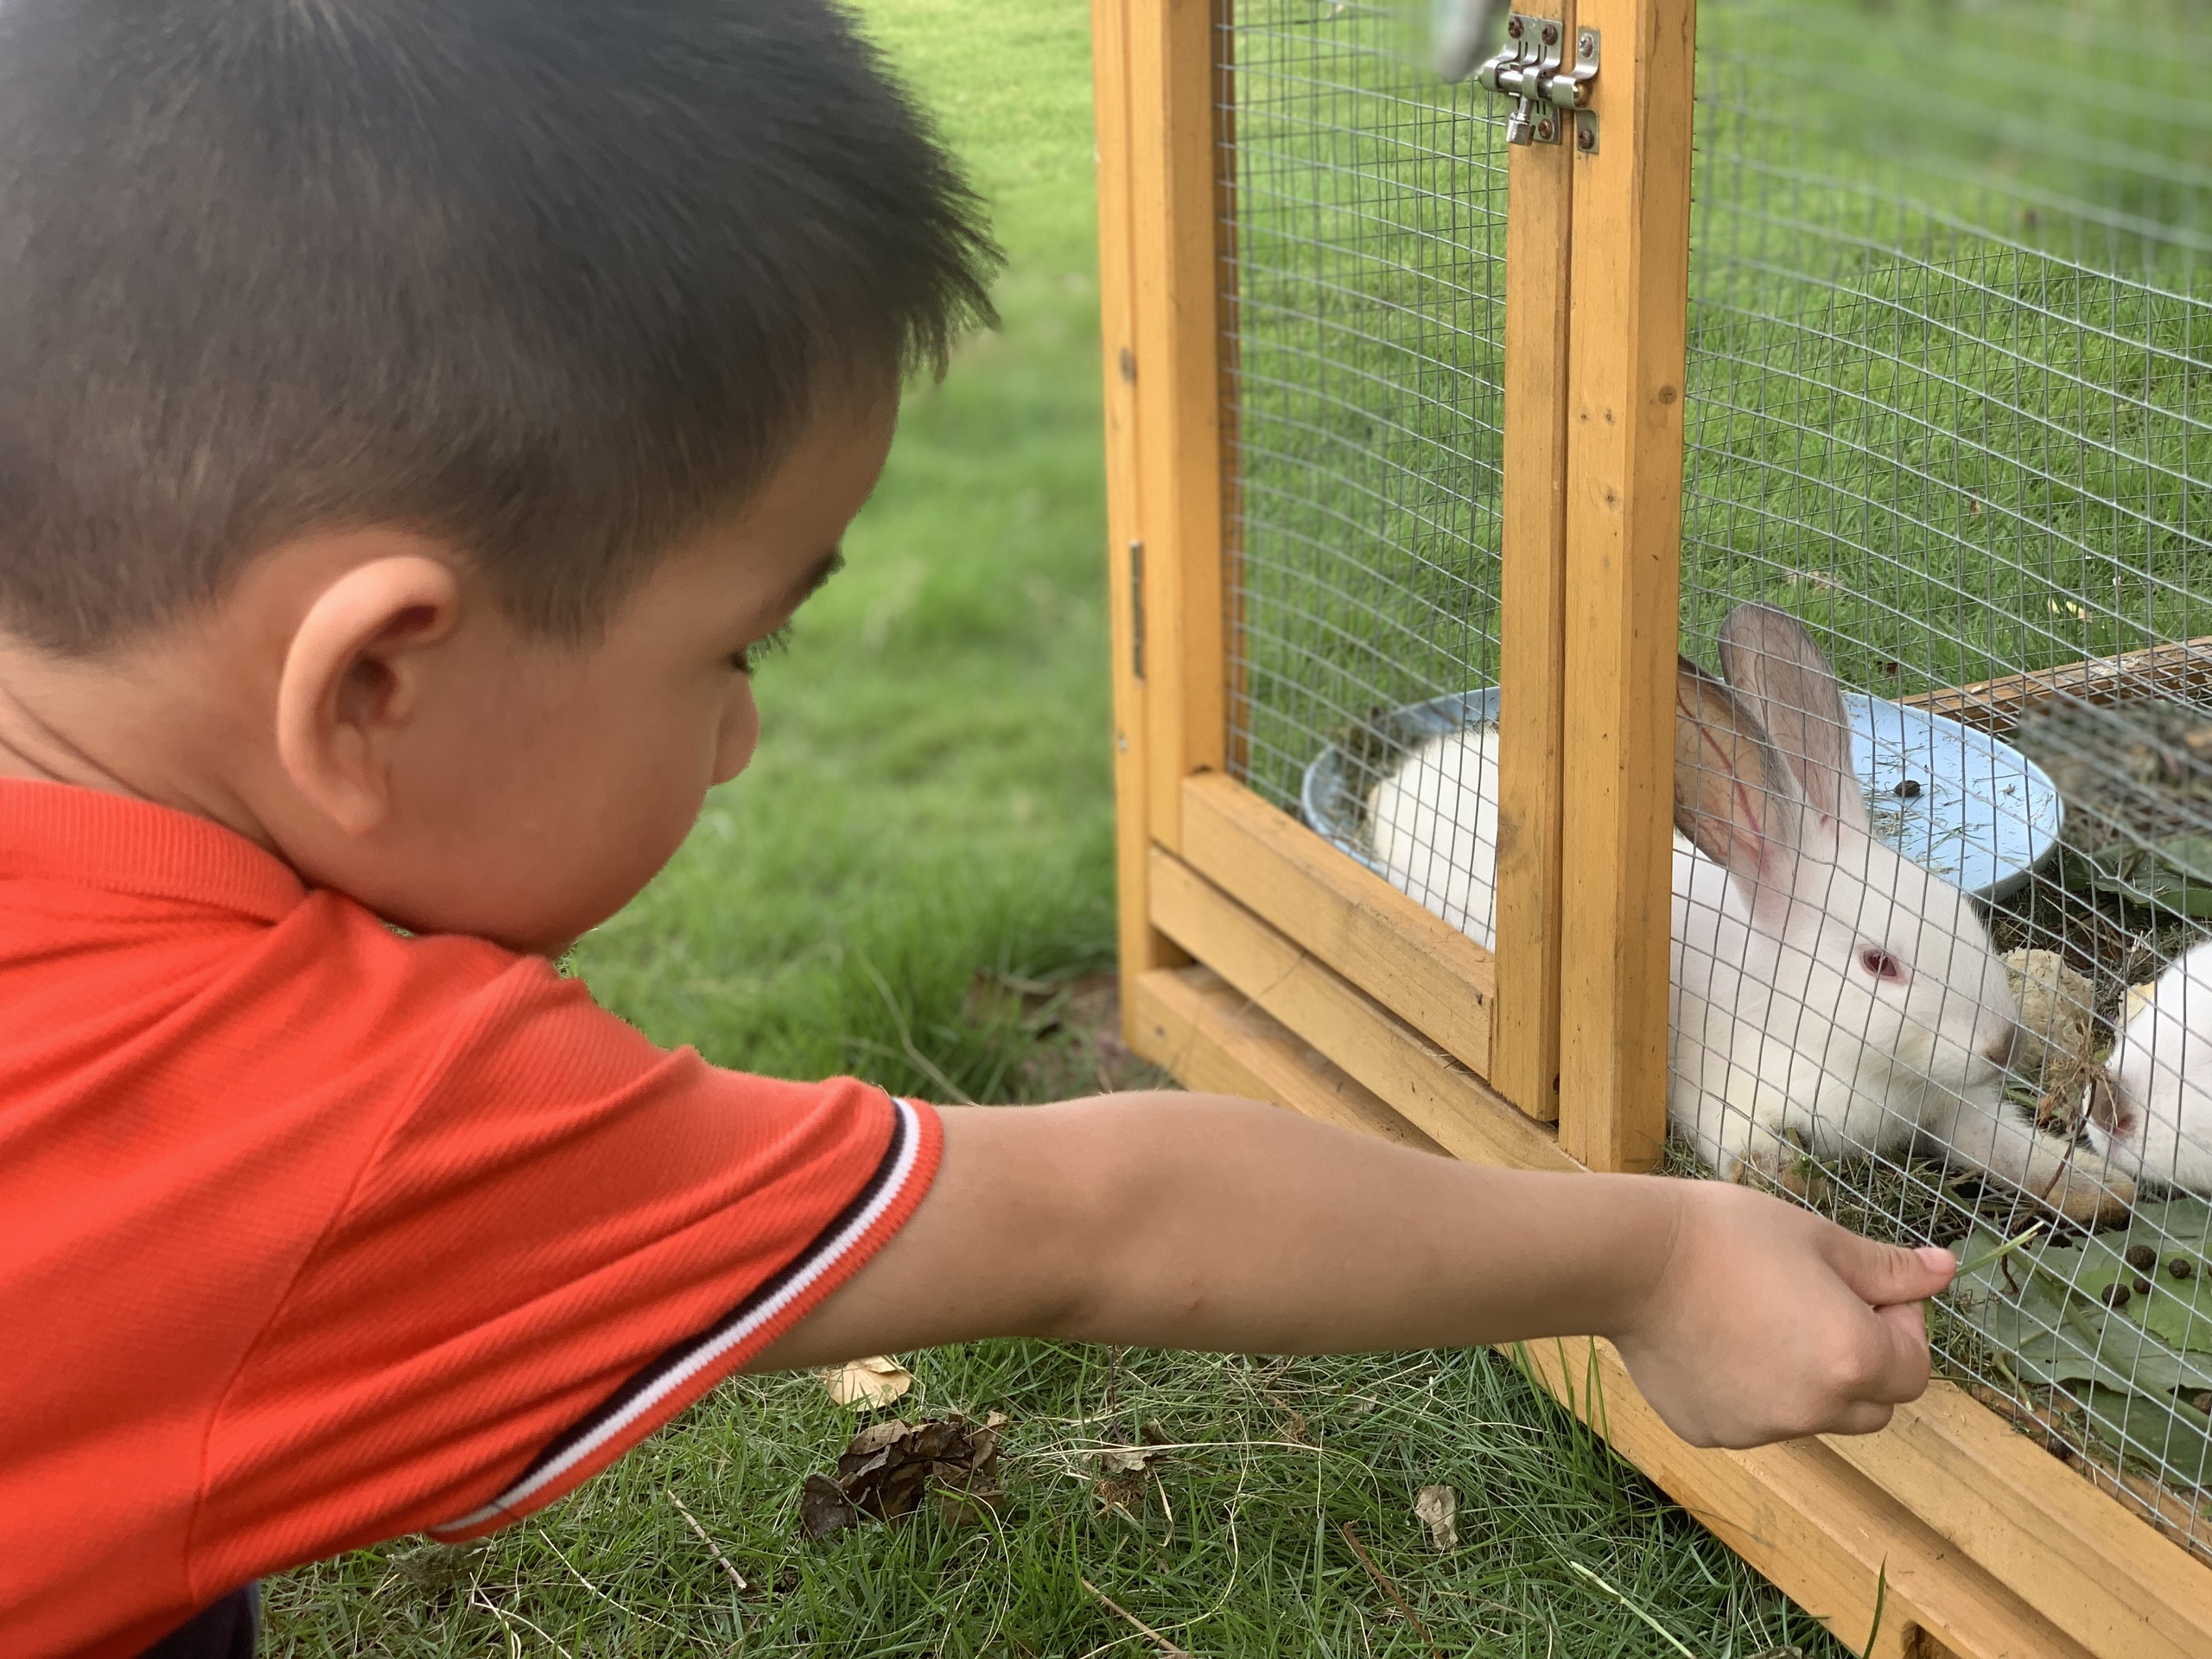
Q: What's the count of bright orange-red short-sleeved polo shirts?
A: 1